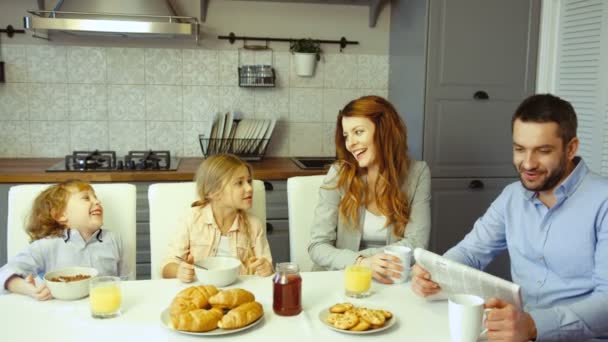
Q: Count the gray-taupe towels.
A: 0